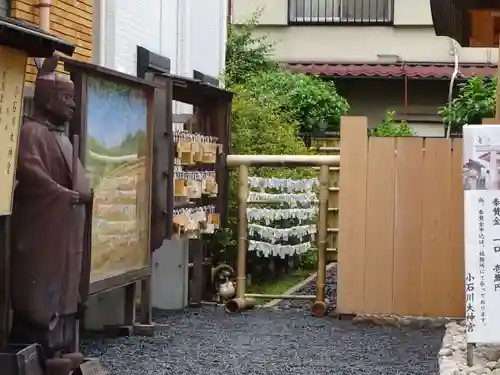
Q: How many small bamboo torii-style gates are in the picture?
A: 1